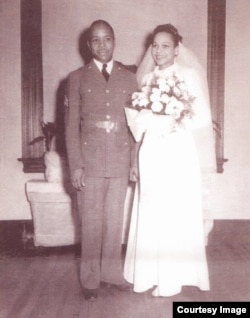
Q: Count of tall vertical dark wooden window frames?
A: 2